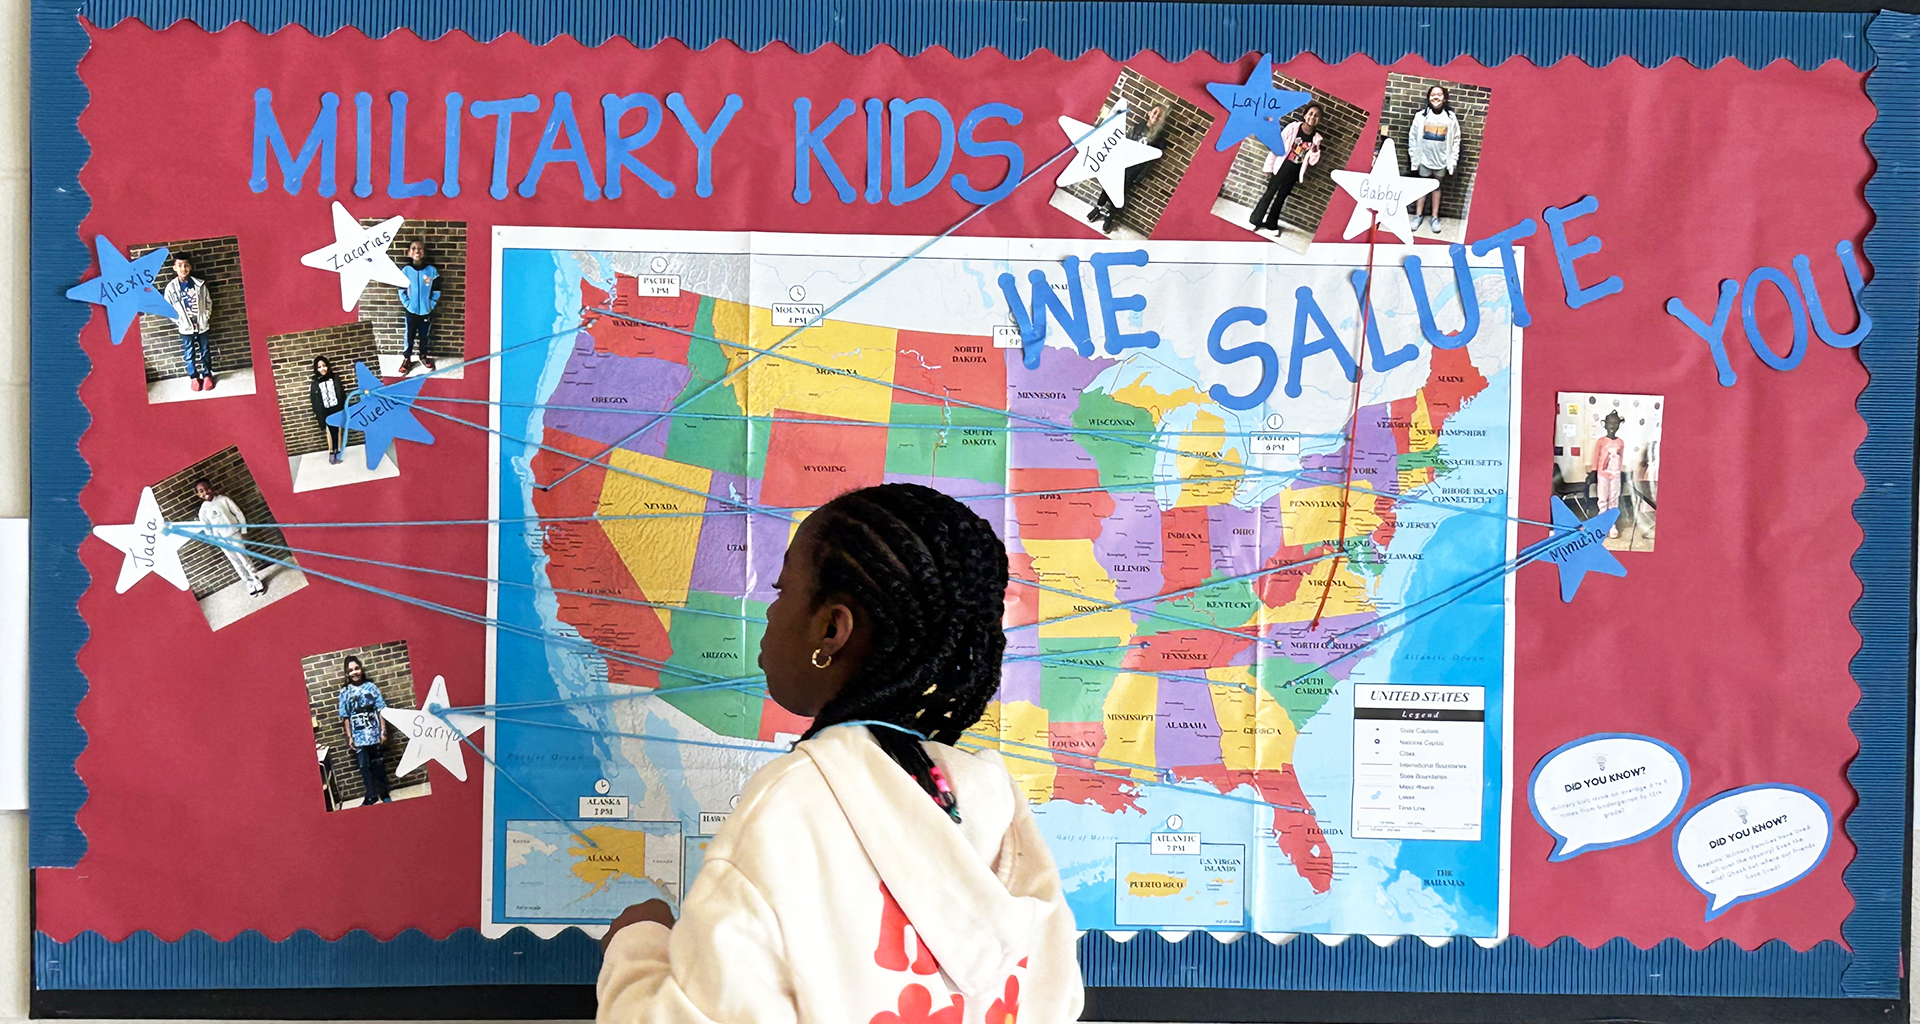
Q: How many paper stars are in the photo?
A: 9